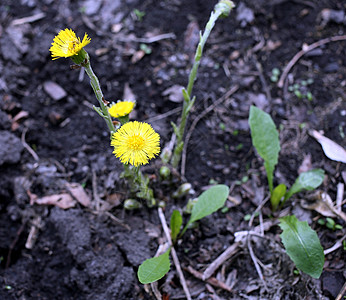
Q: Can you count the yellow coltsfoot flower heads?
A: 3